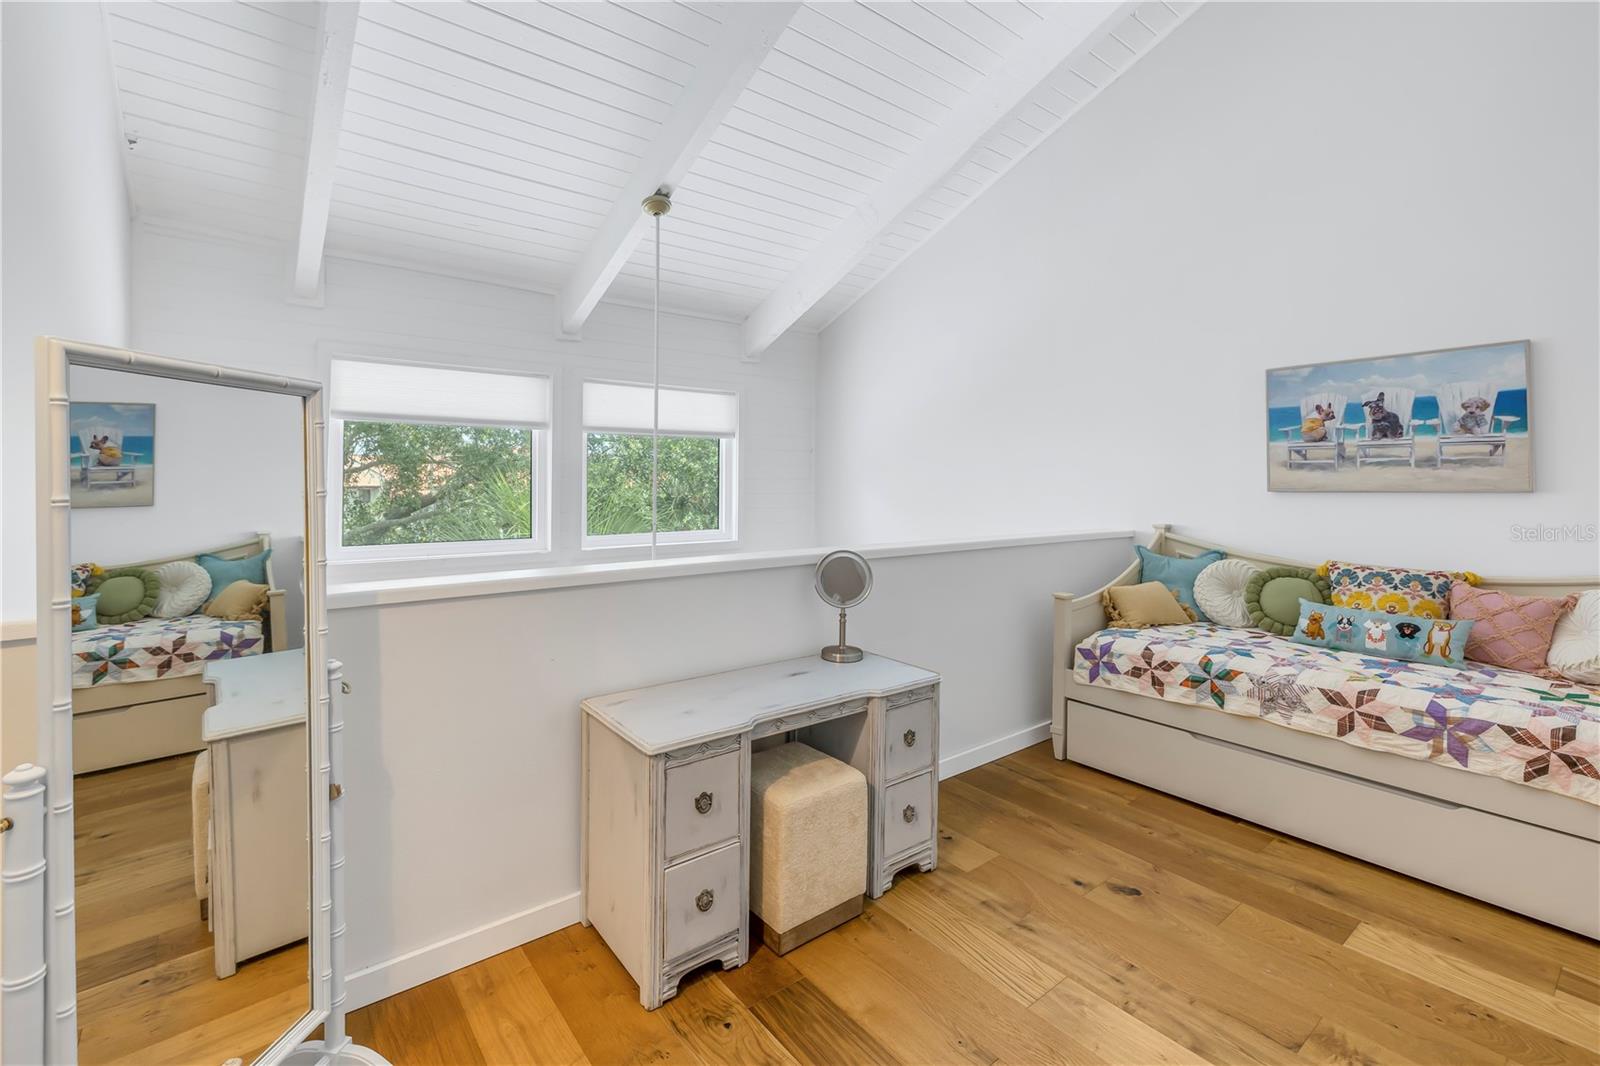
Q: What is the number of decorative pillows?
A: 8